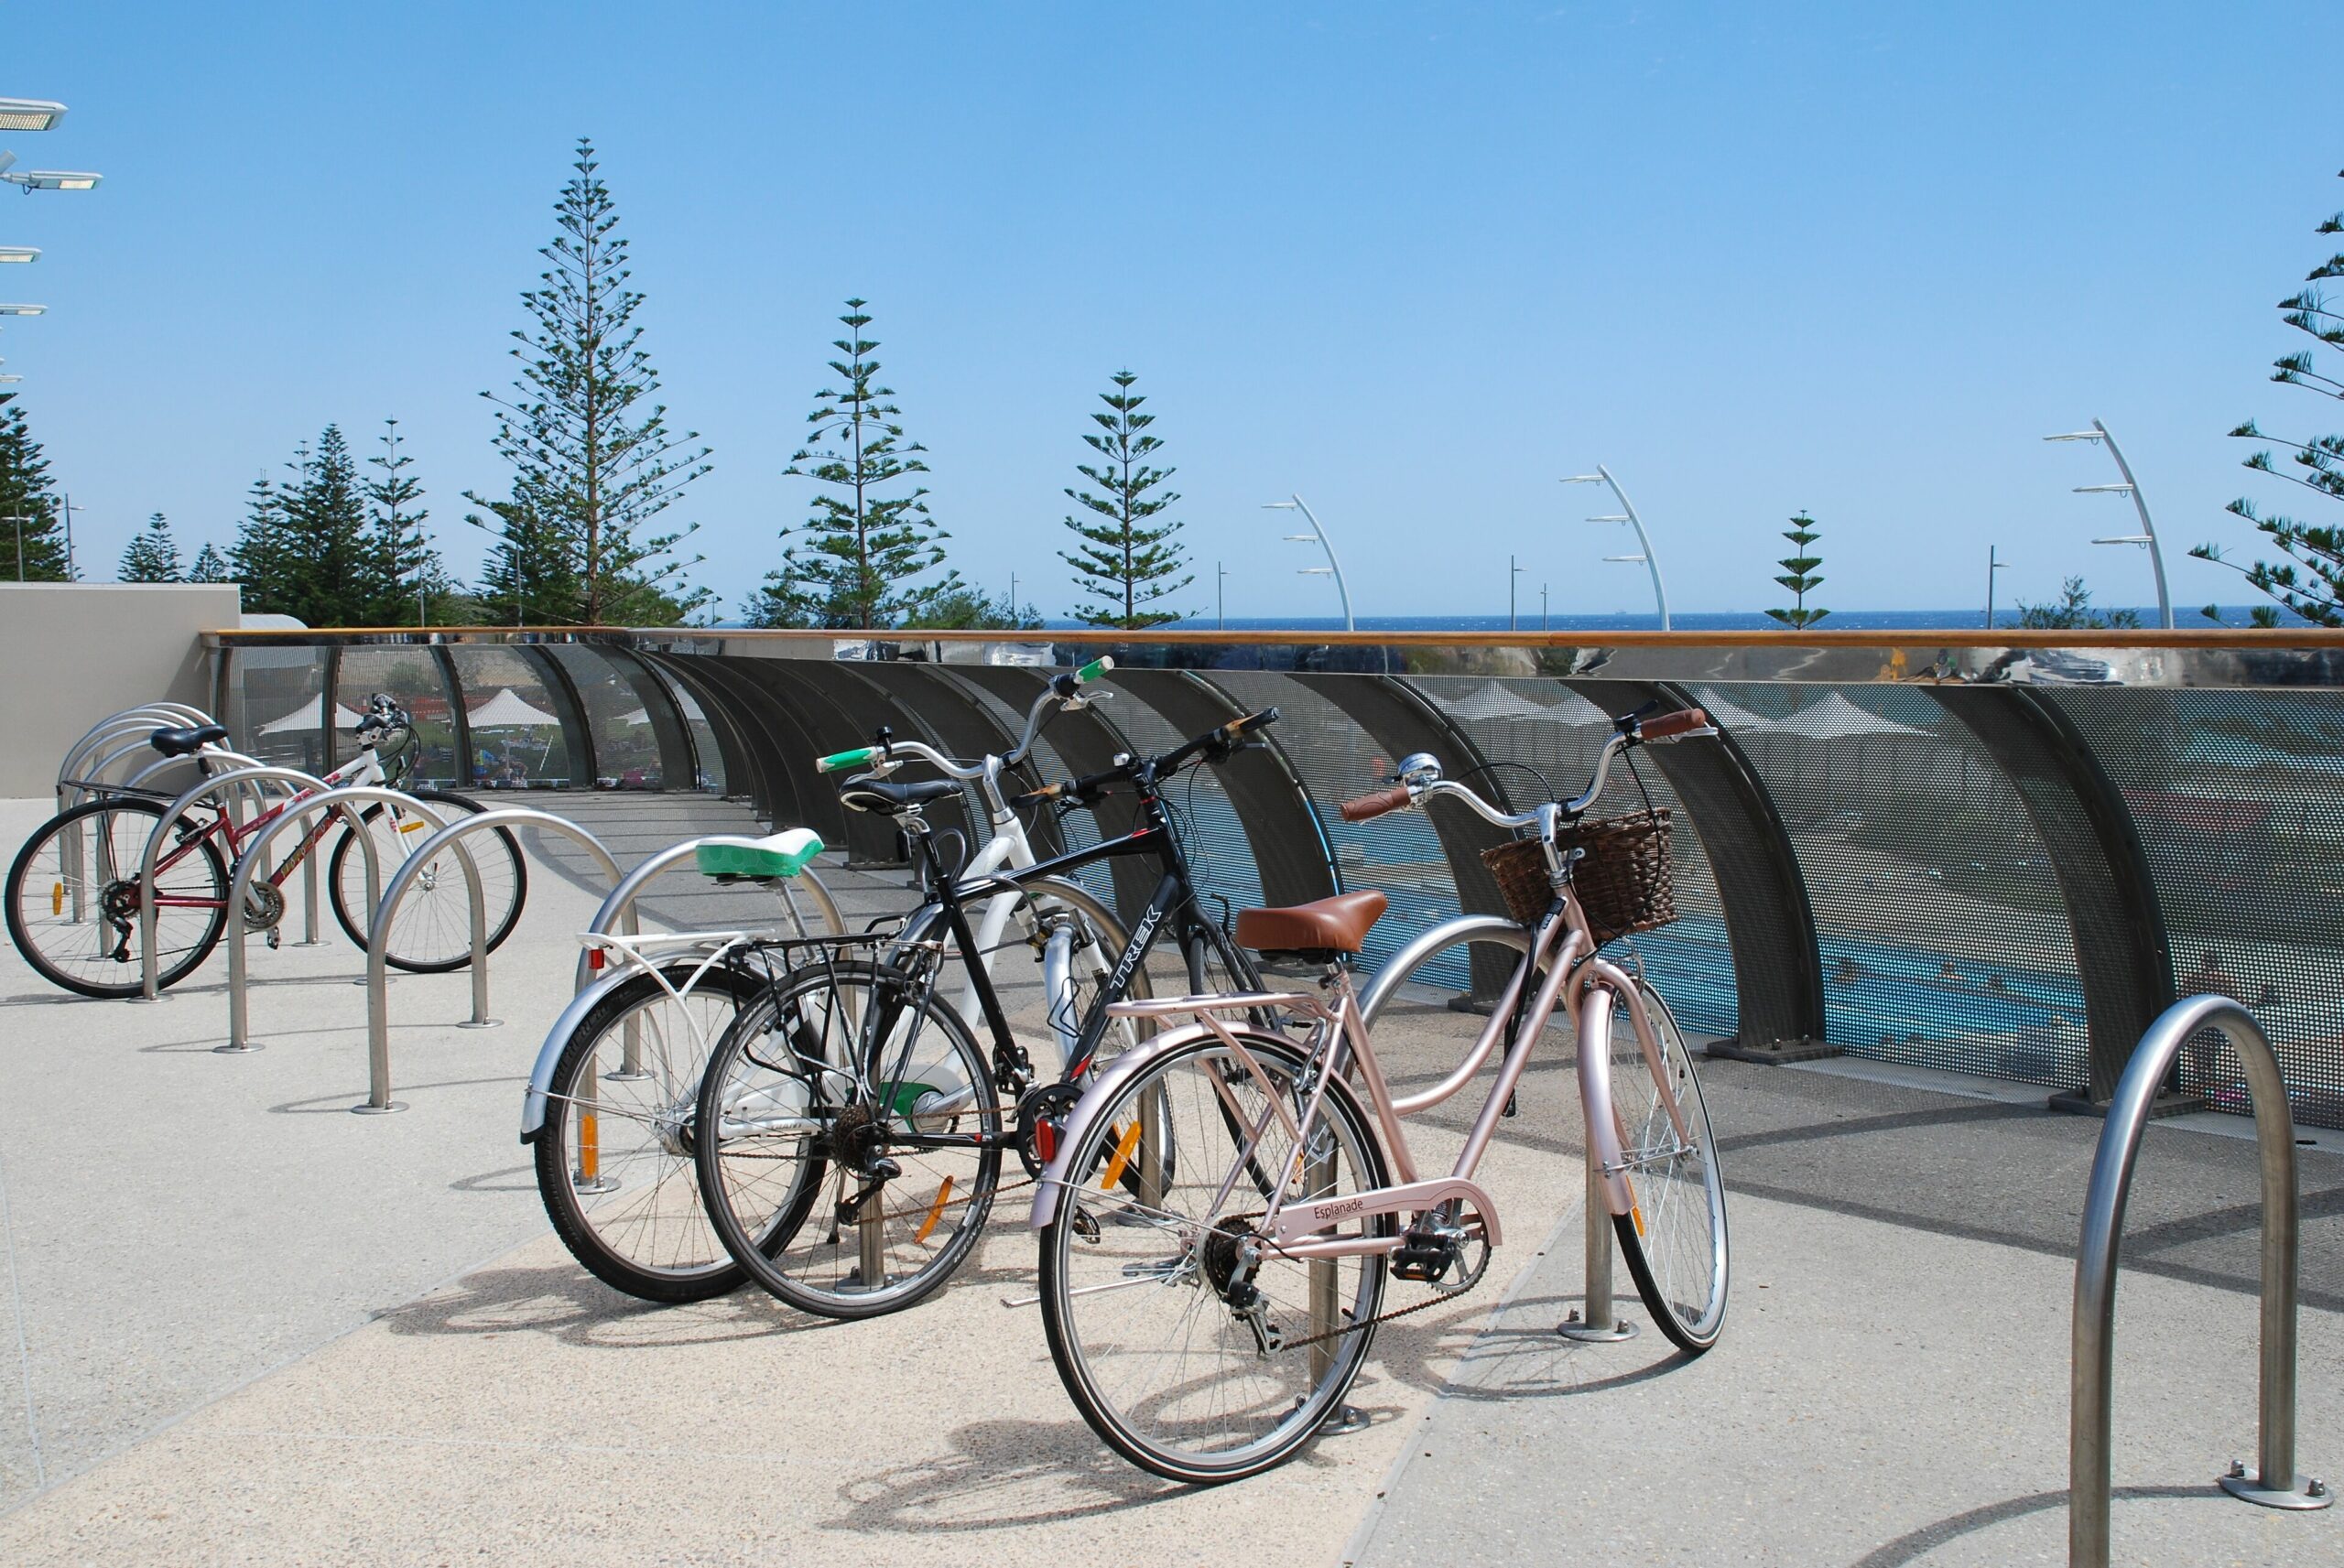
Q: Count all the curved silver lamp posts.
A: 3